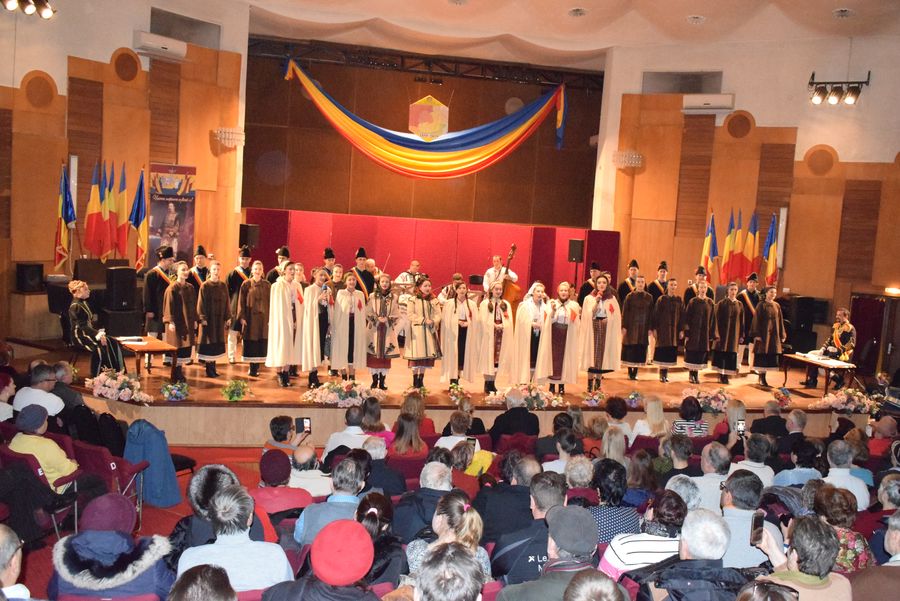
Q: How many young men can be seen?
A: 11